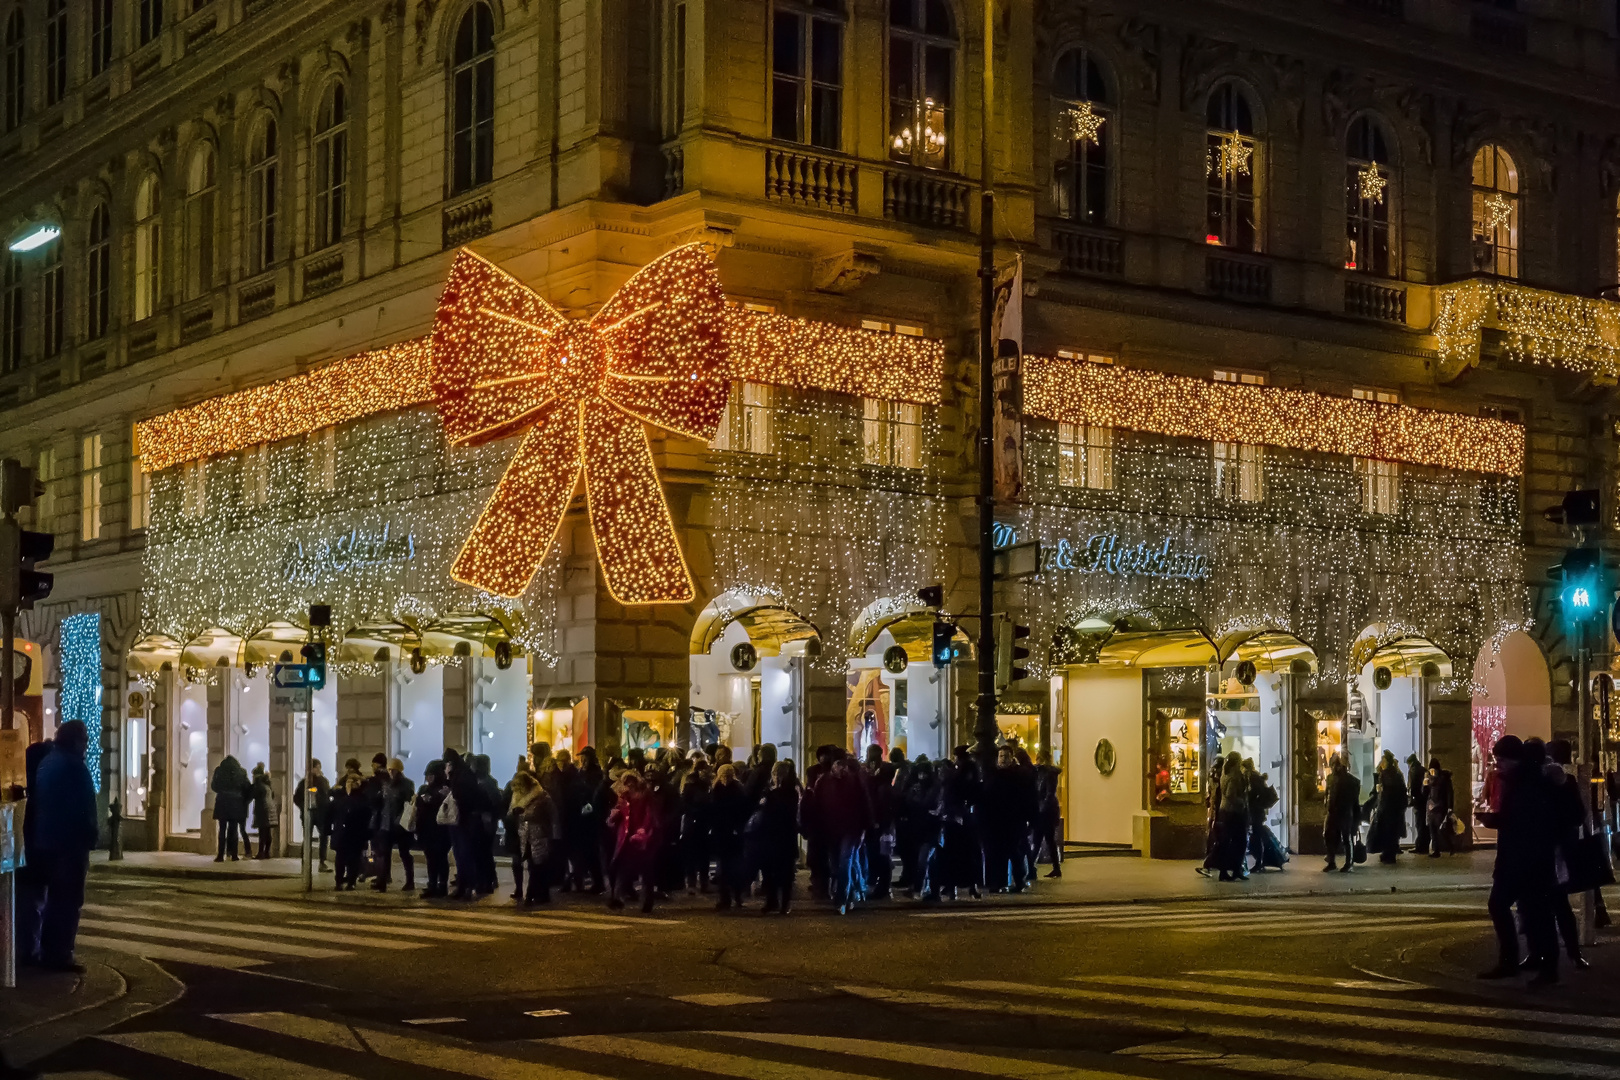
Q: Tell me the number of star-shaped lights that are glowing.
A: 4